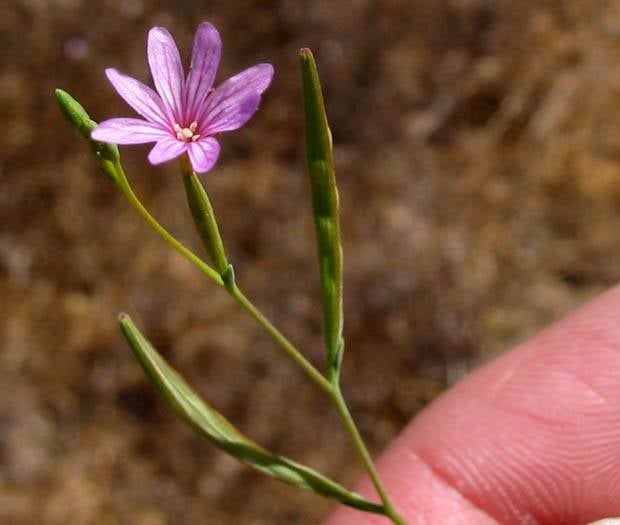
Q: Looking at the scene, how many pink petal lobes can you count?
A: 8